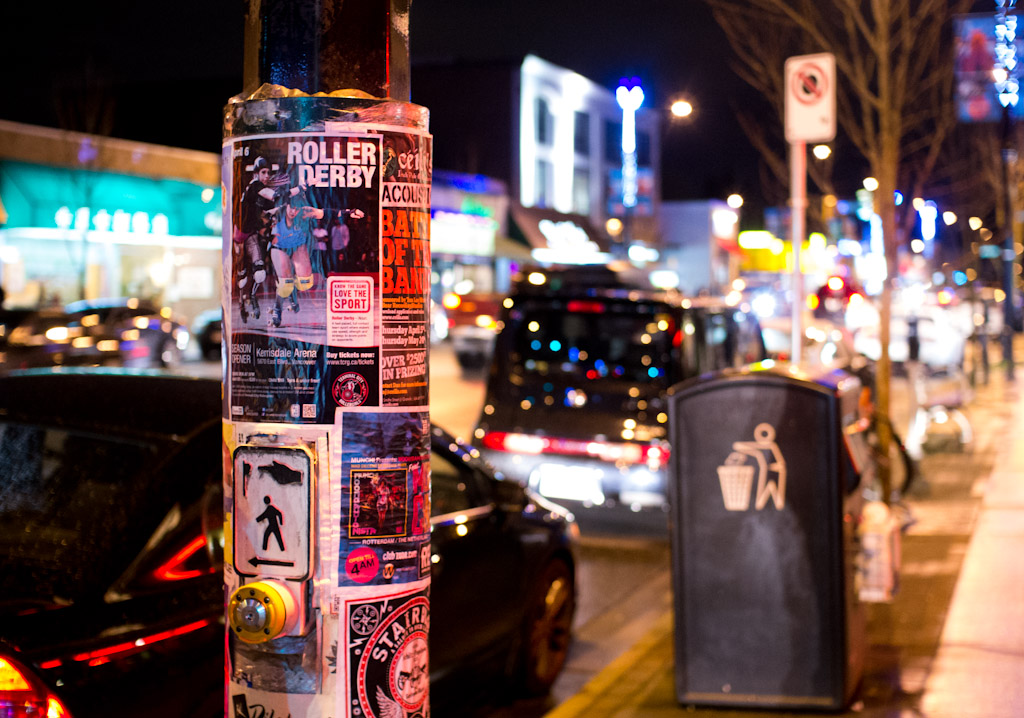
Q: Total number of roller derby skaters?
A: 2